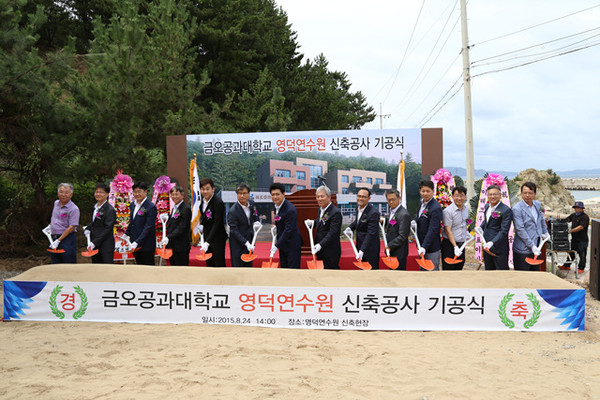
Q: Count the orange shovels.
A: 14